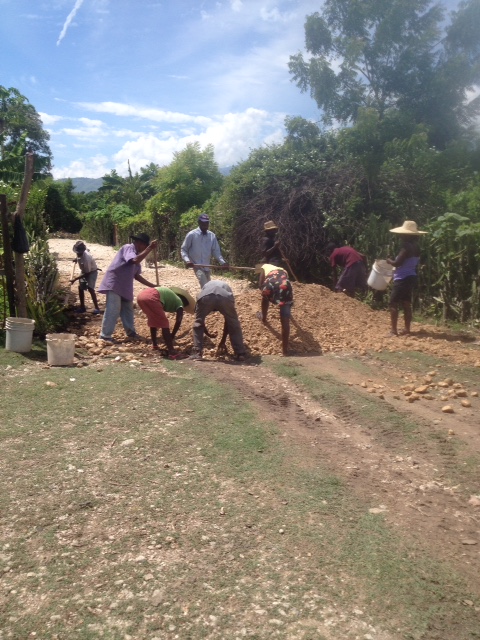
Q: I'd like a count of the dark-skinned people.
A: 9